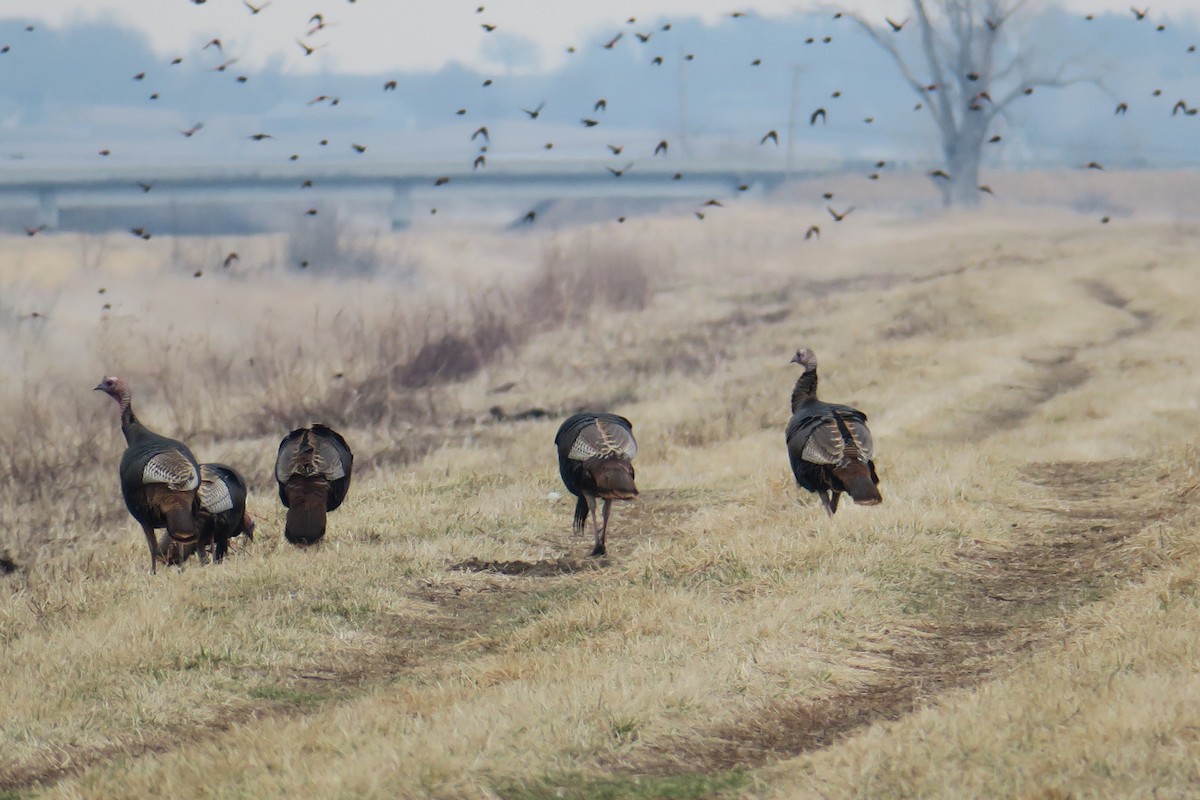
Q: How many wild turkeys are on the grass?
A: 5